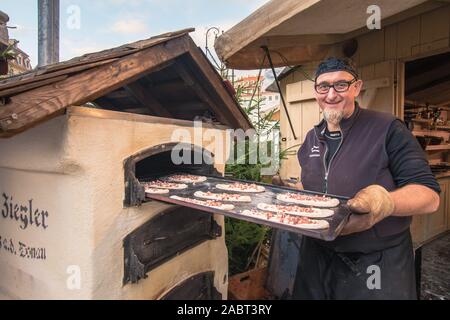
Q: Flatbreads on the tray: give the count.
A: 9